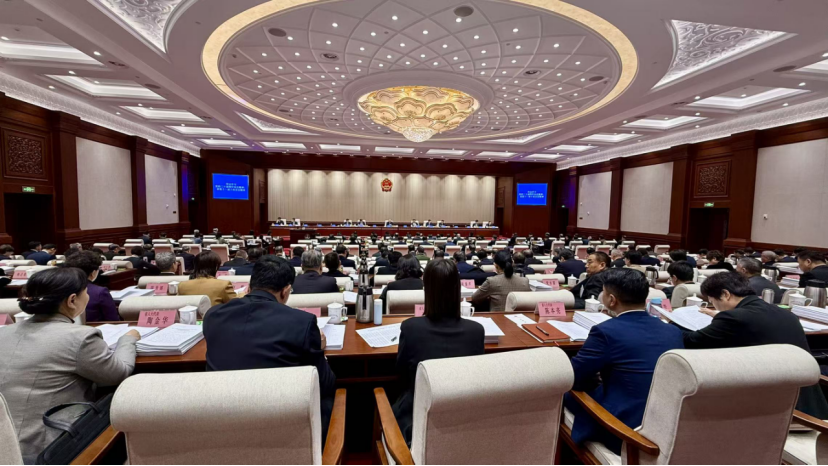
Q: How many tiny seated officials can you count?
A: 10